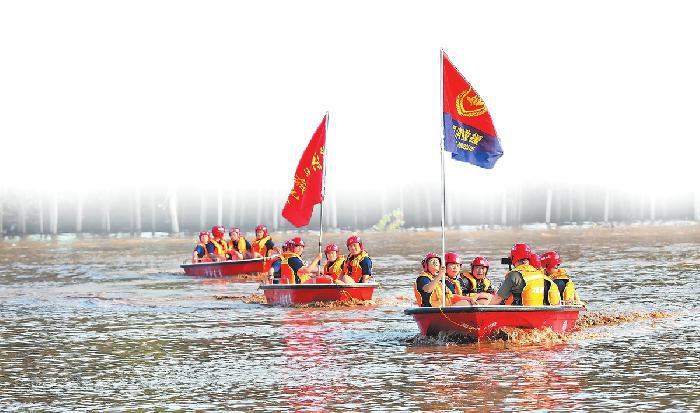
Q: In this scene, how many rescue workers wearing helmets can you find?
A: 14